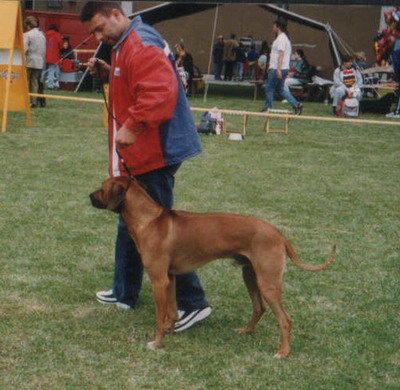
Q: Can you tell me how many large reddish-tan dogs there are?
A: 1